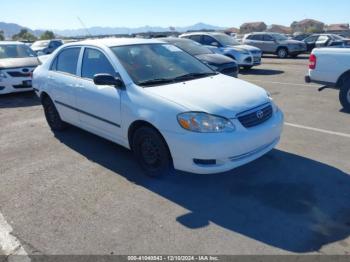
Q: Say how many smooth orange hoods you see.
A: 0